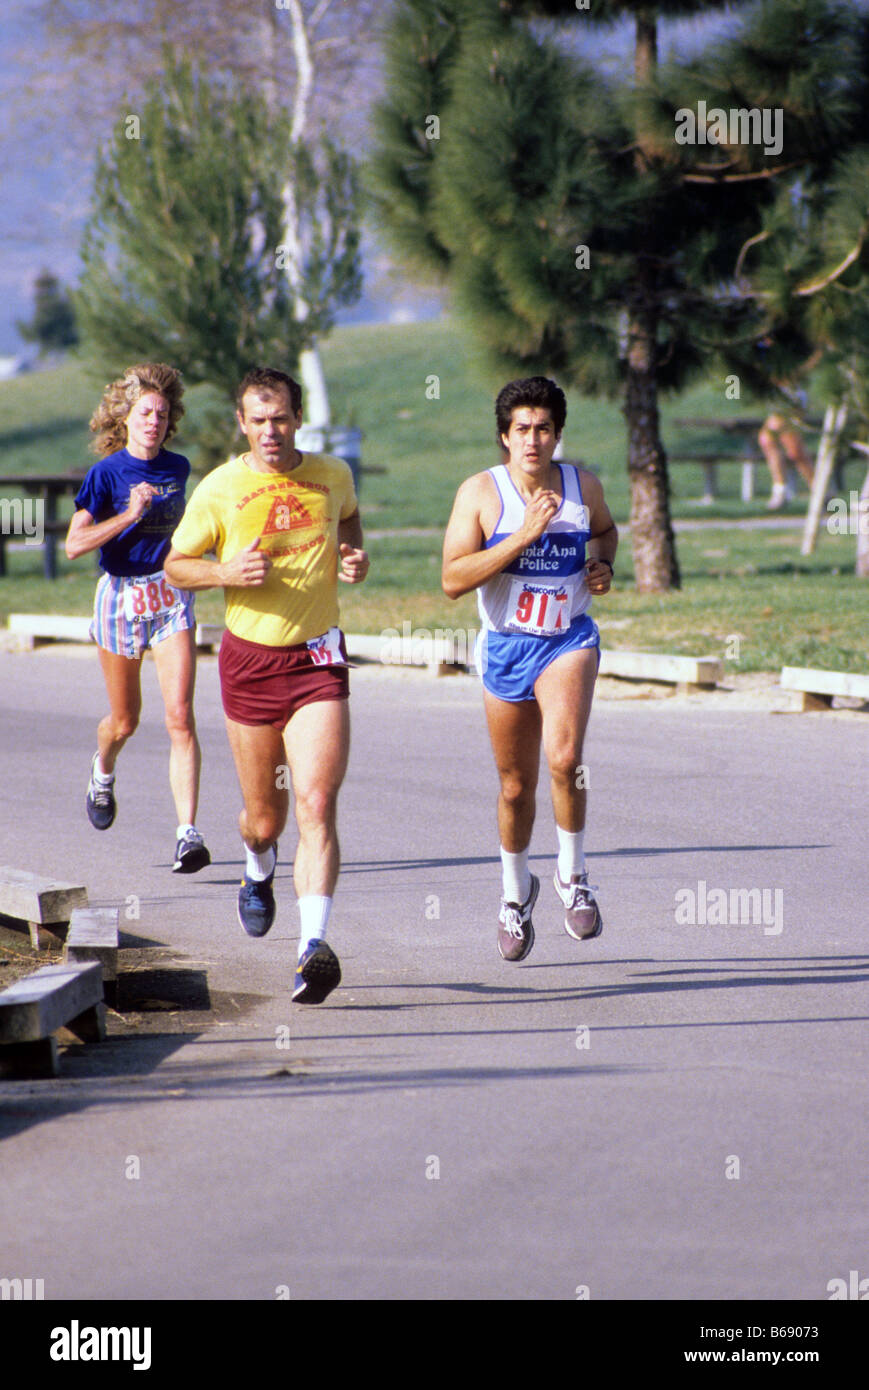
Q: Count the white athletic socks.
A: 6